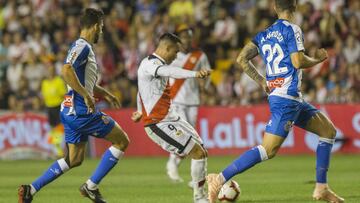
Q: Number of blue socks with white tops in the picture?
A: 4